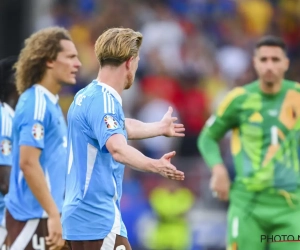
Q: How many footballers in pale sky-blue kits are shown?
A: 3